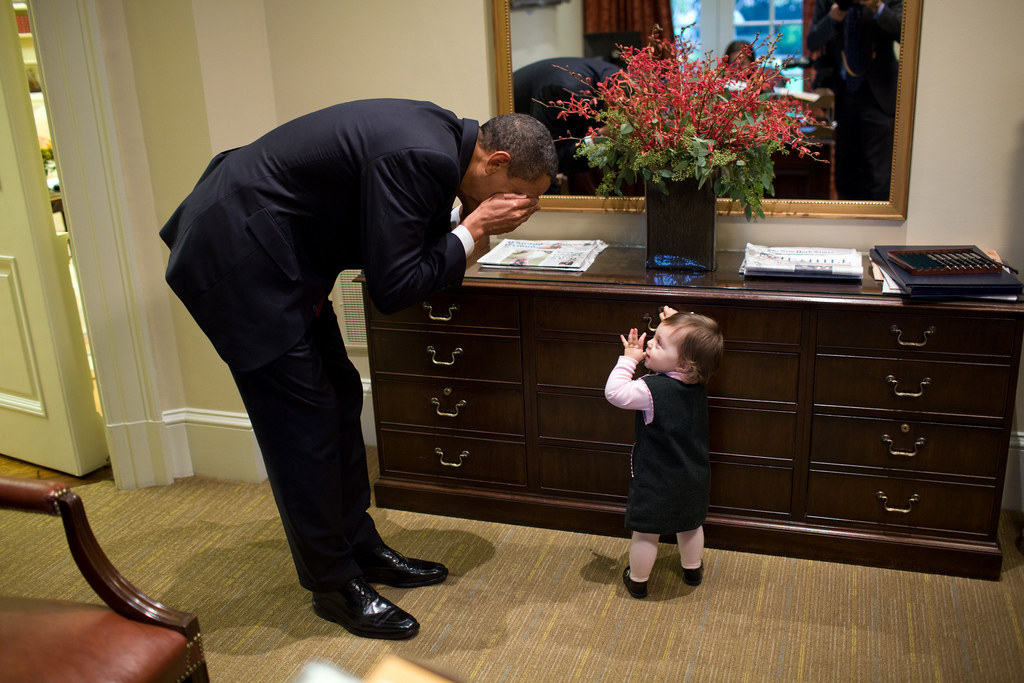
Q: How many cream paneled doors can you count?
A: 1